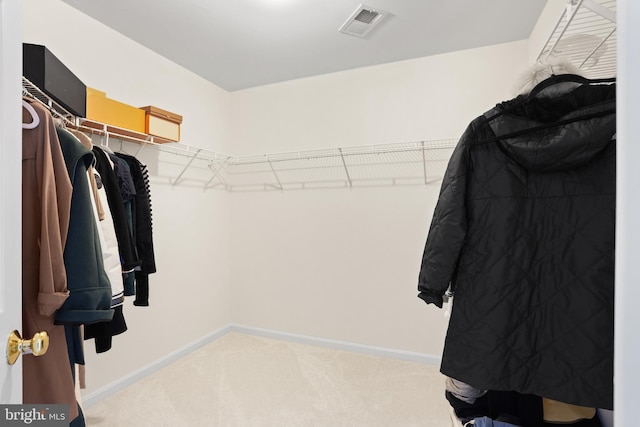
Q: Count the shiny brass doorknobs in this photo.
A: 1